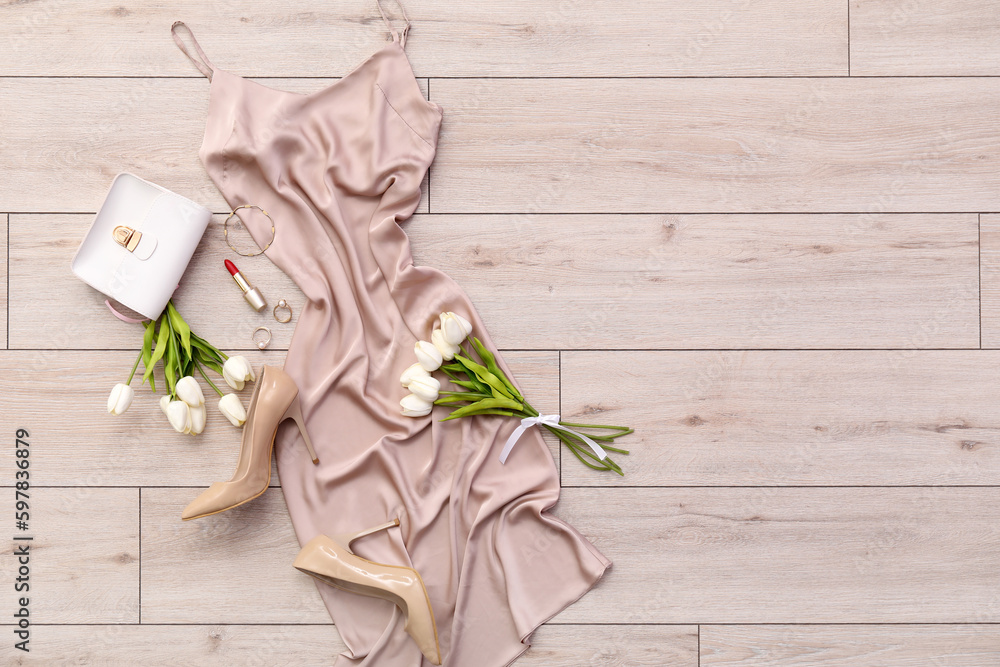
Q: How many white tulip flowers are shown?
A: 13